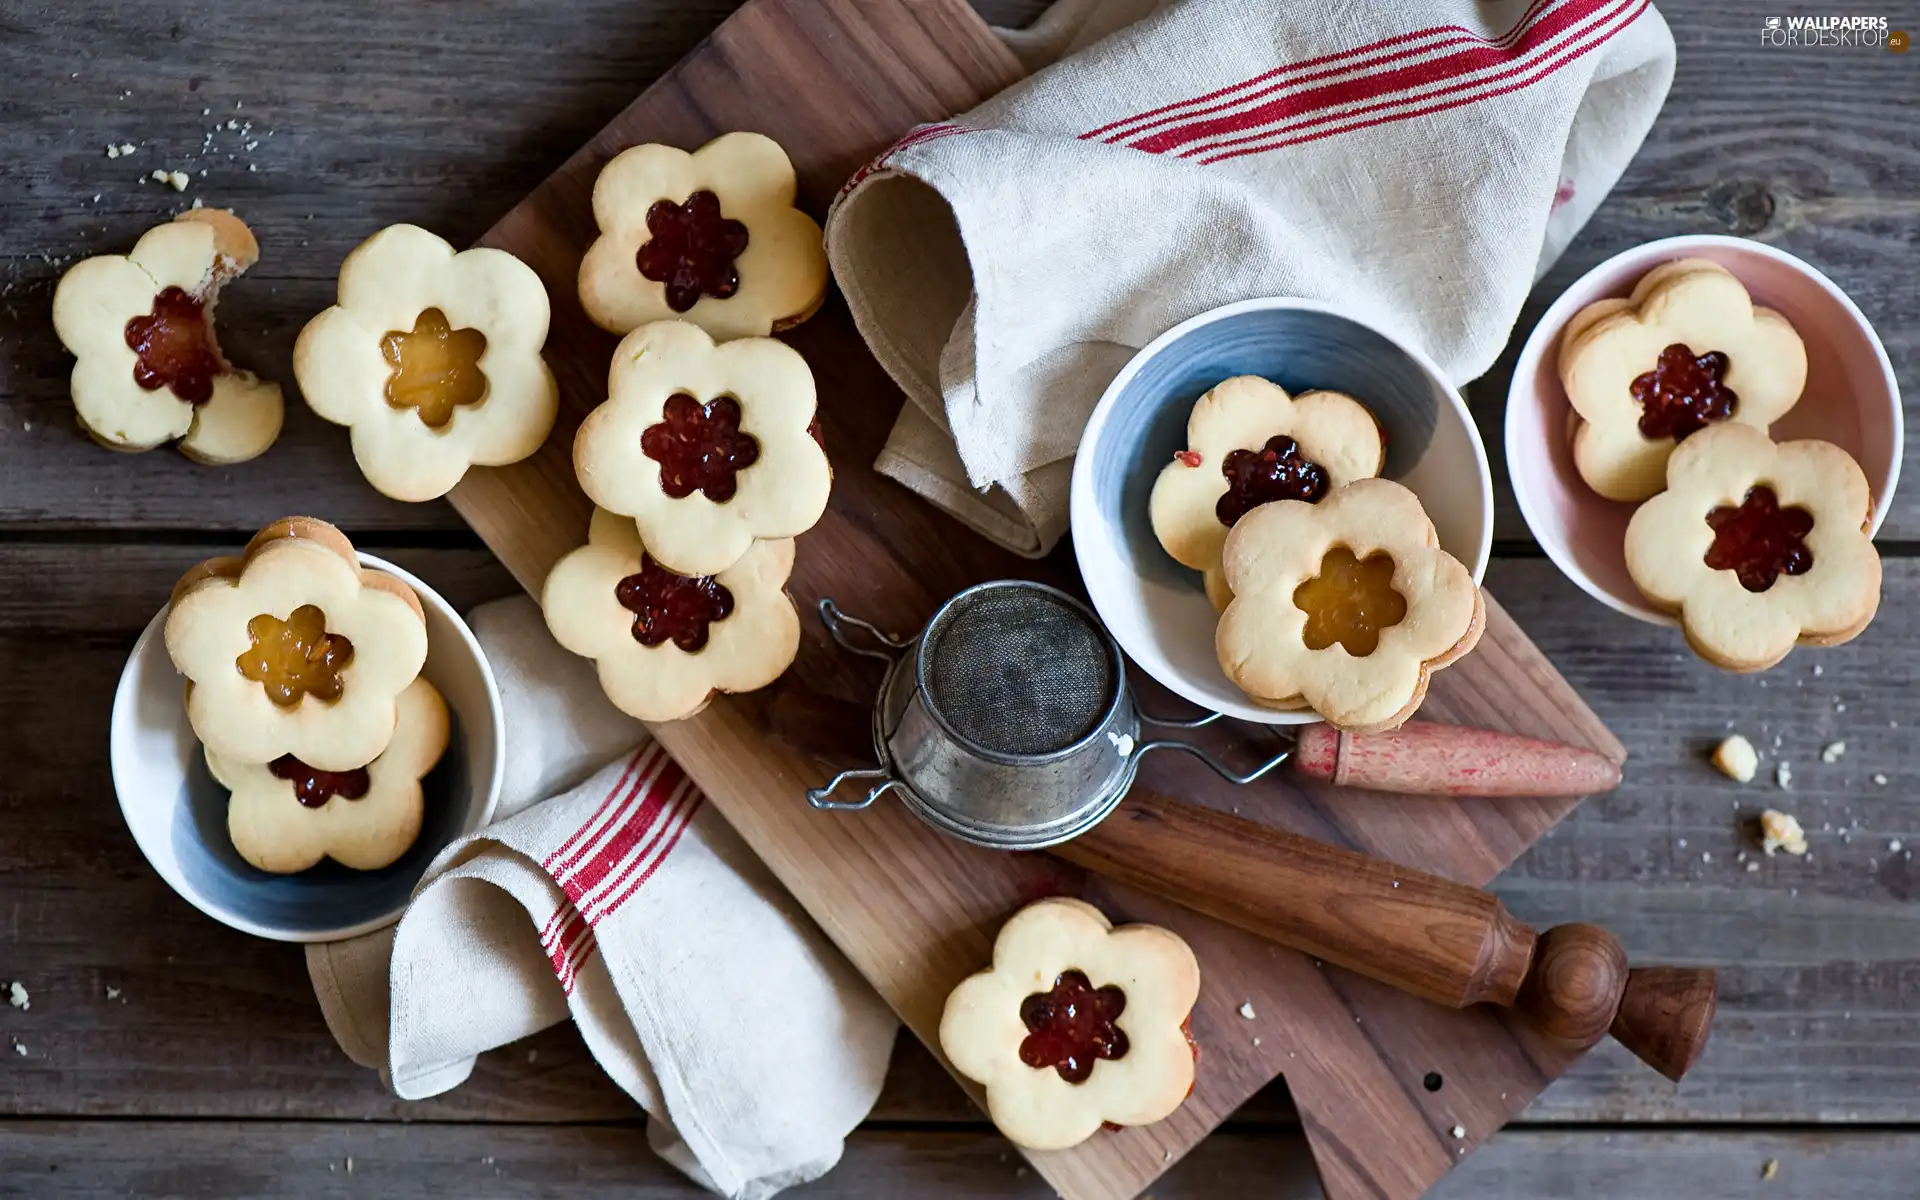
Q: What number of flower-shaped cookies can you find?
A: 12